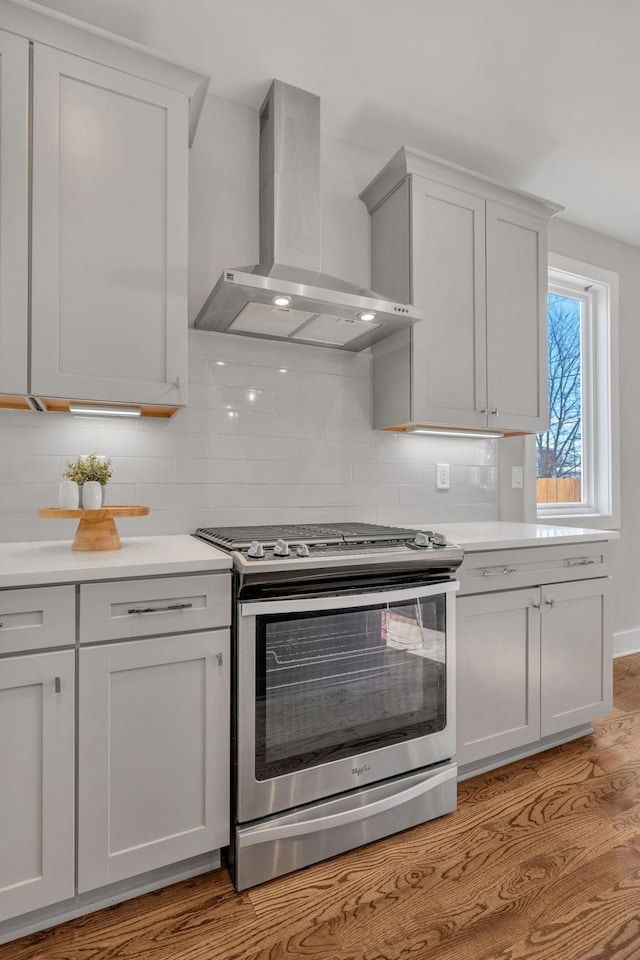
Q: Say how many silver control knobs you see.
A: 5